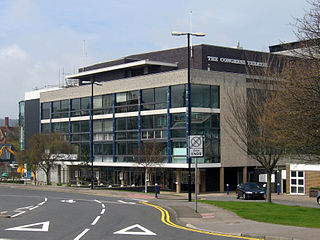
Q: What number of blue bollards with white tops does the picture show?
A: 4